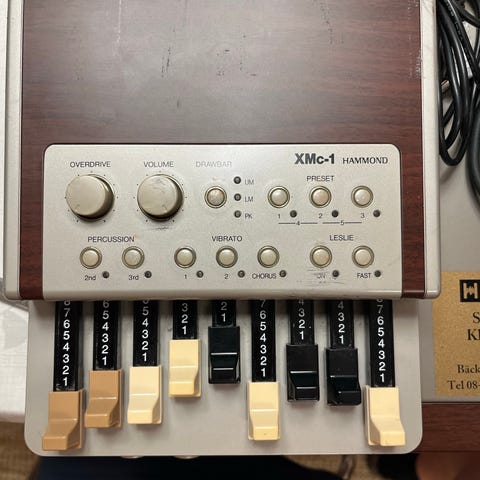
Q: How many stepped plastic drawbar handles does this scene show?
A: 9